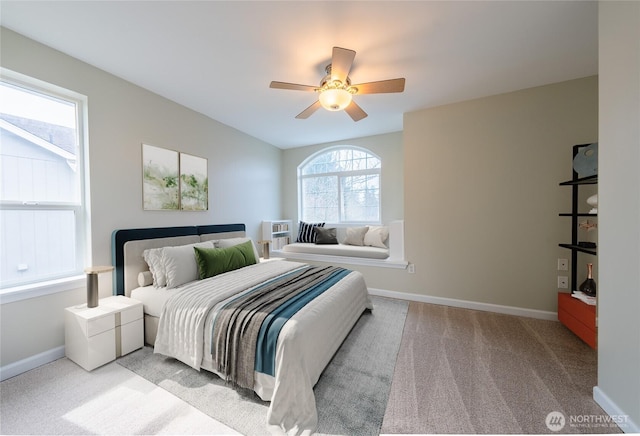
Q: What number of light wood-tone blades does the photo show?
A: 5